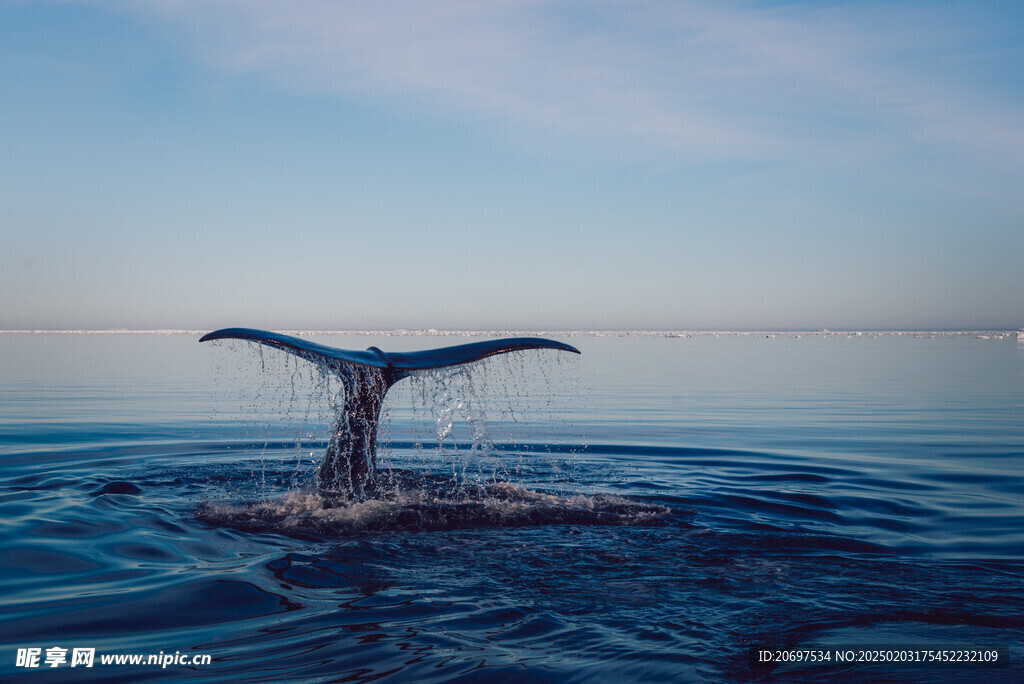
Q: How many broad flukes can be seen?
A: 2